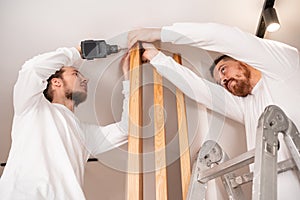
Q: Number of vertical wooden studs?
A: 3